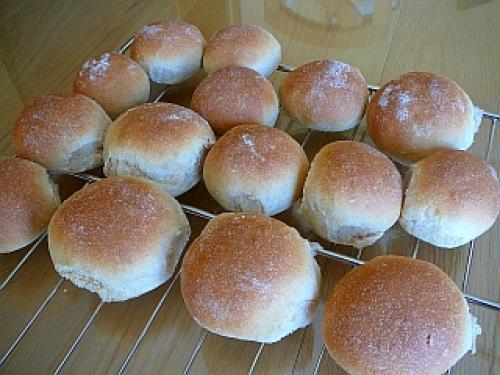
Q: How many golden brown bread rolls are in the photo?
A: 15